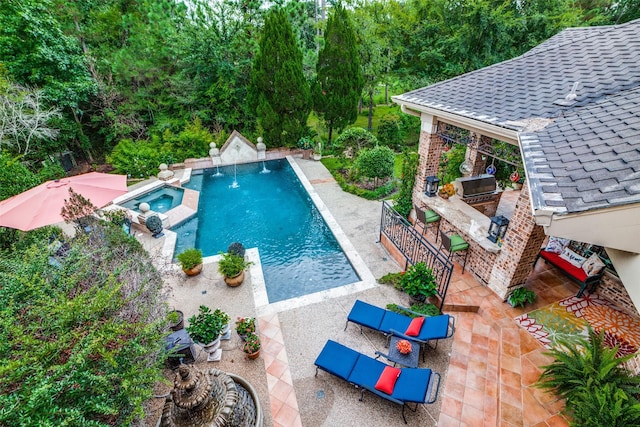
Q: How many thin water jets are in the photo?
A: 3